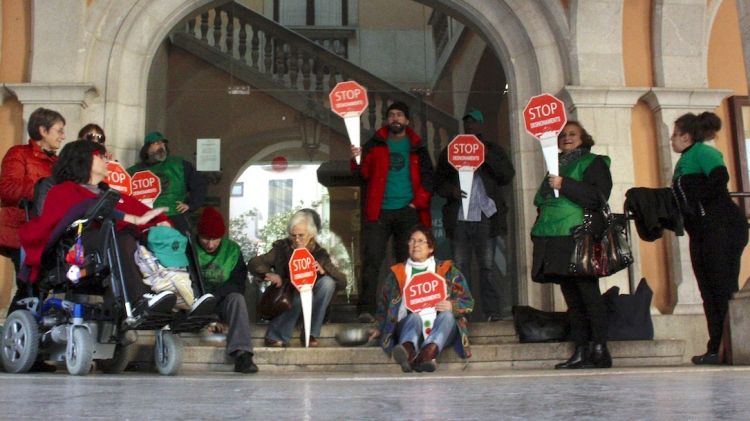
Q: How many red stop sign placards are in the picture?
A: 7